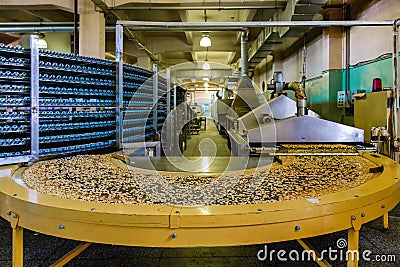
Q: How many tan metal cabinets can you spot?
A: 1